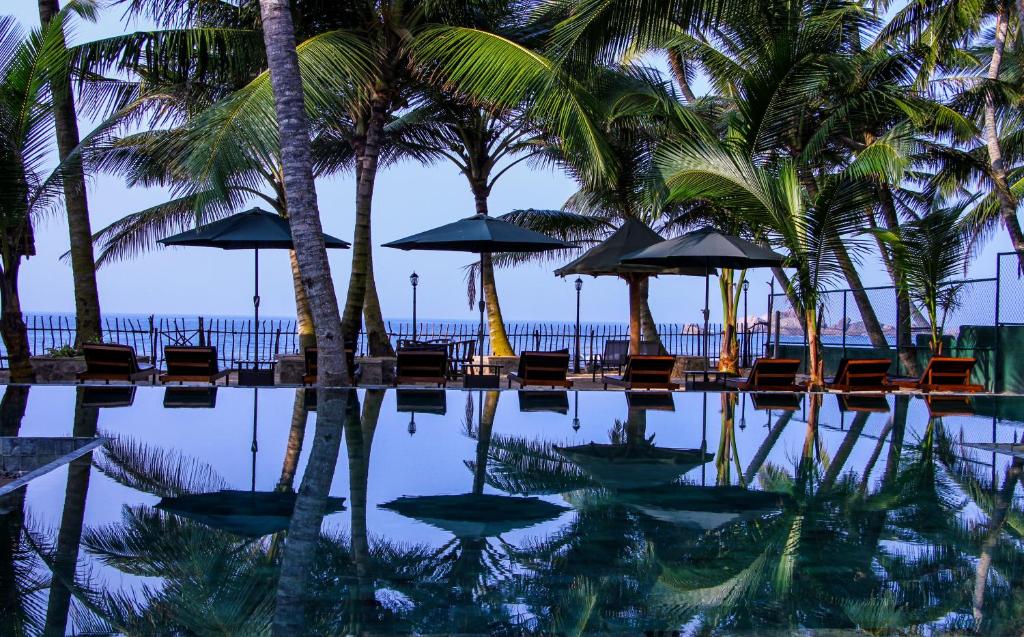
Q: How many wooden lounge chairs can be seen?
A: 9